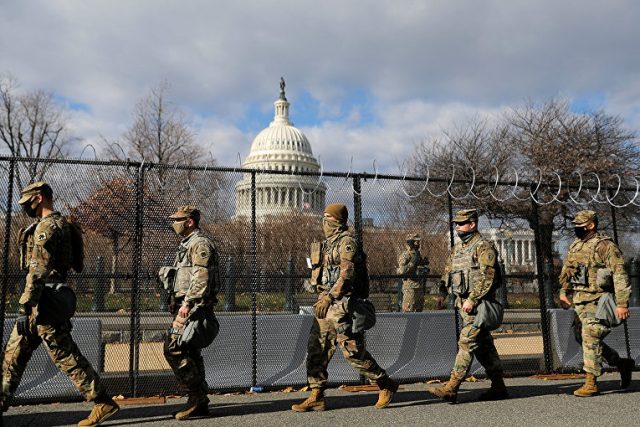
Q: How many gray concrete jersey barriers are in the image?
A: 3